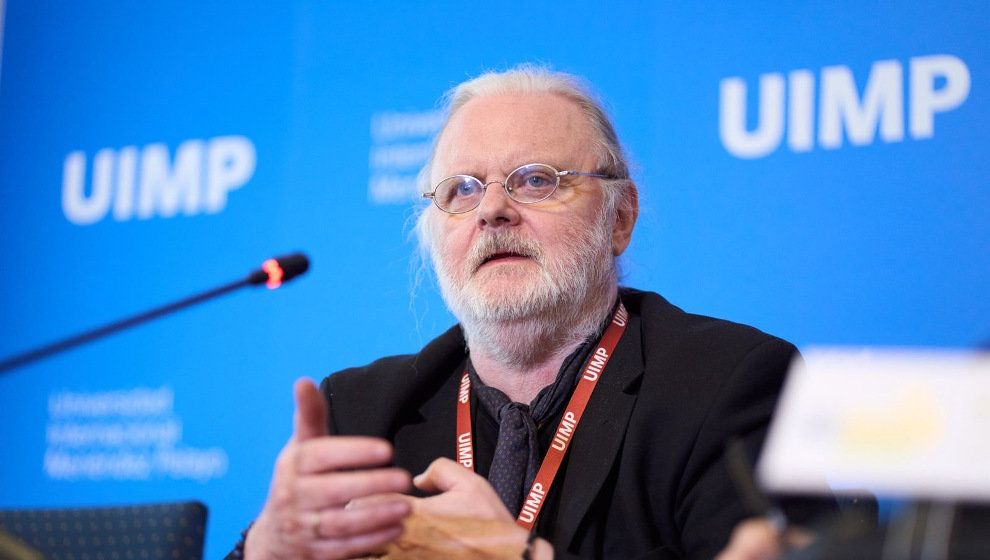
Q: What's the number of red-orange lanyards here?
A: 1